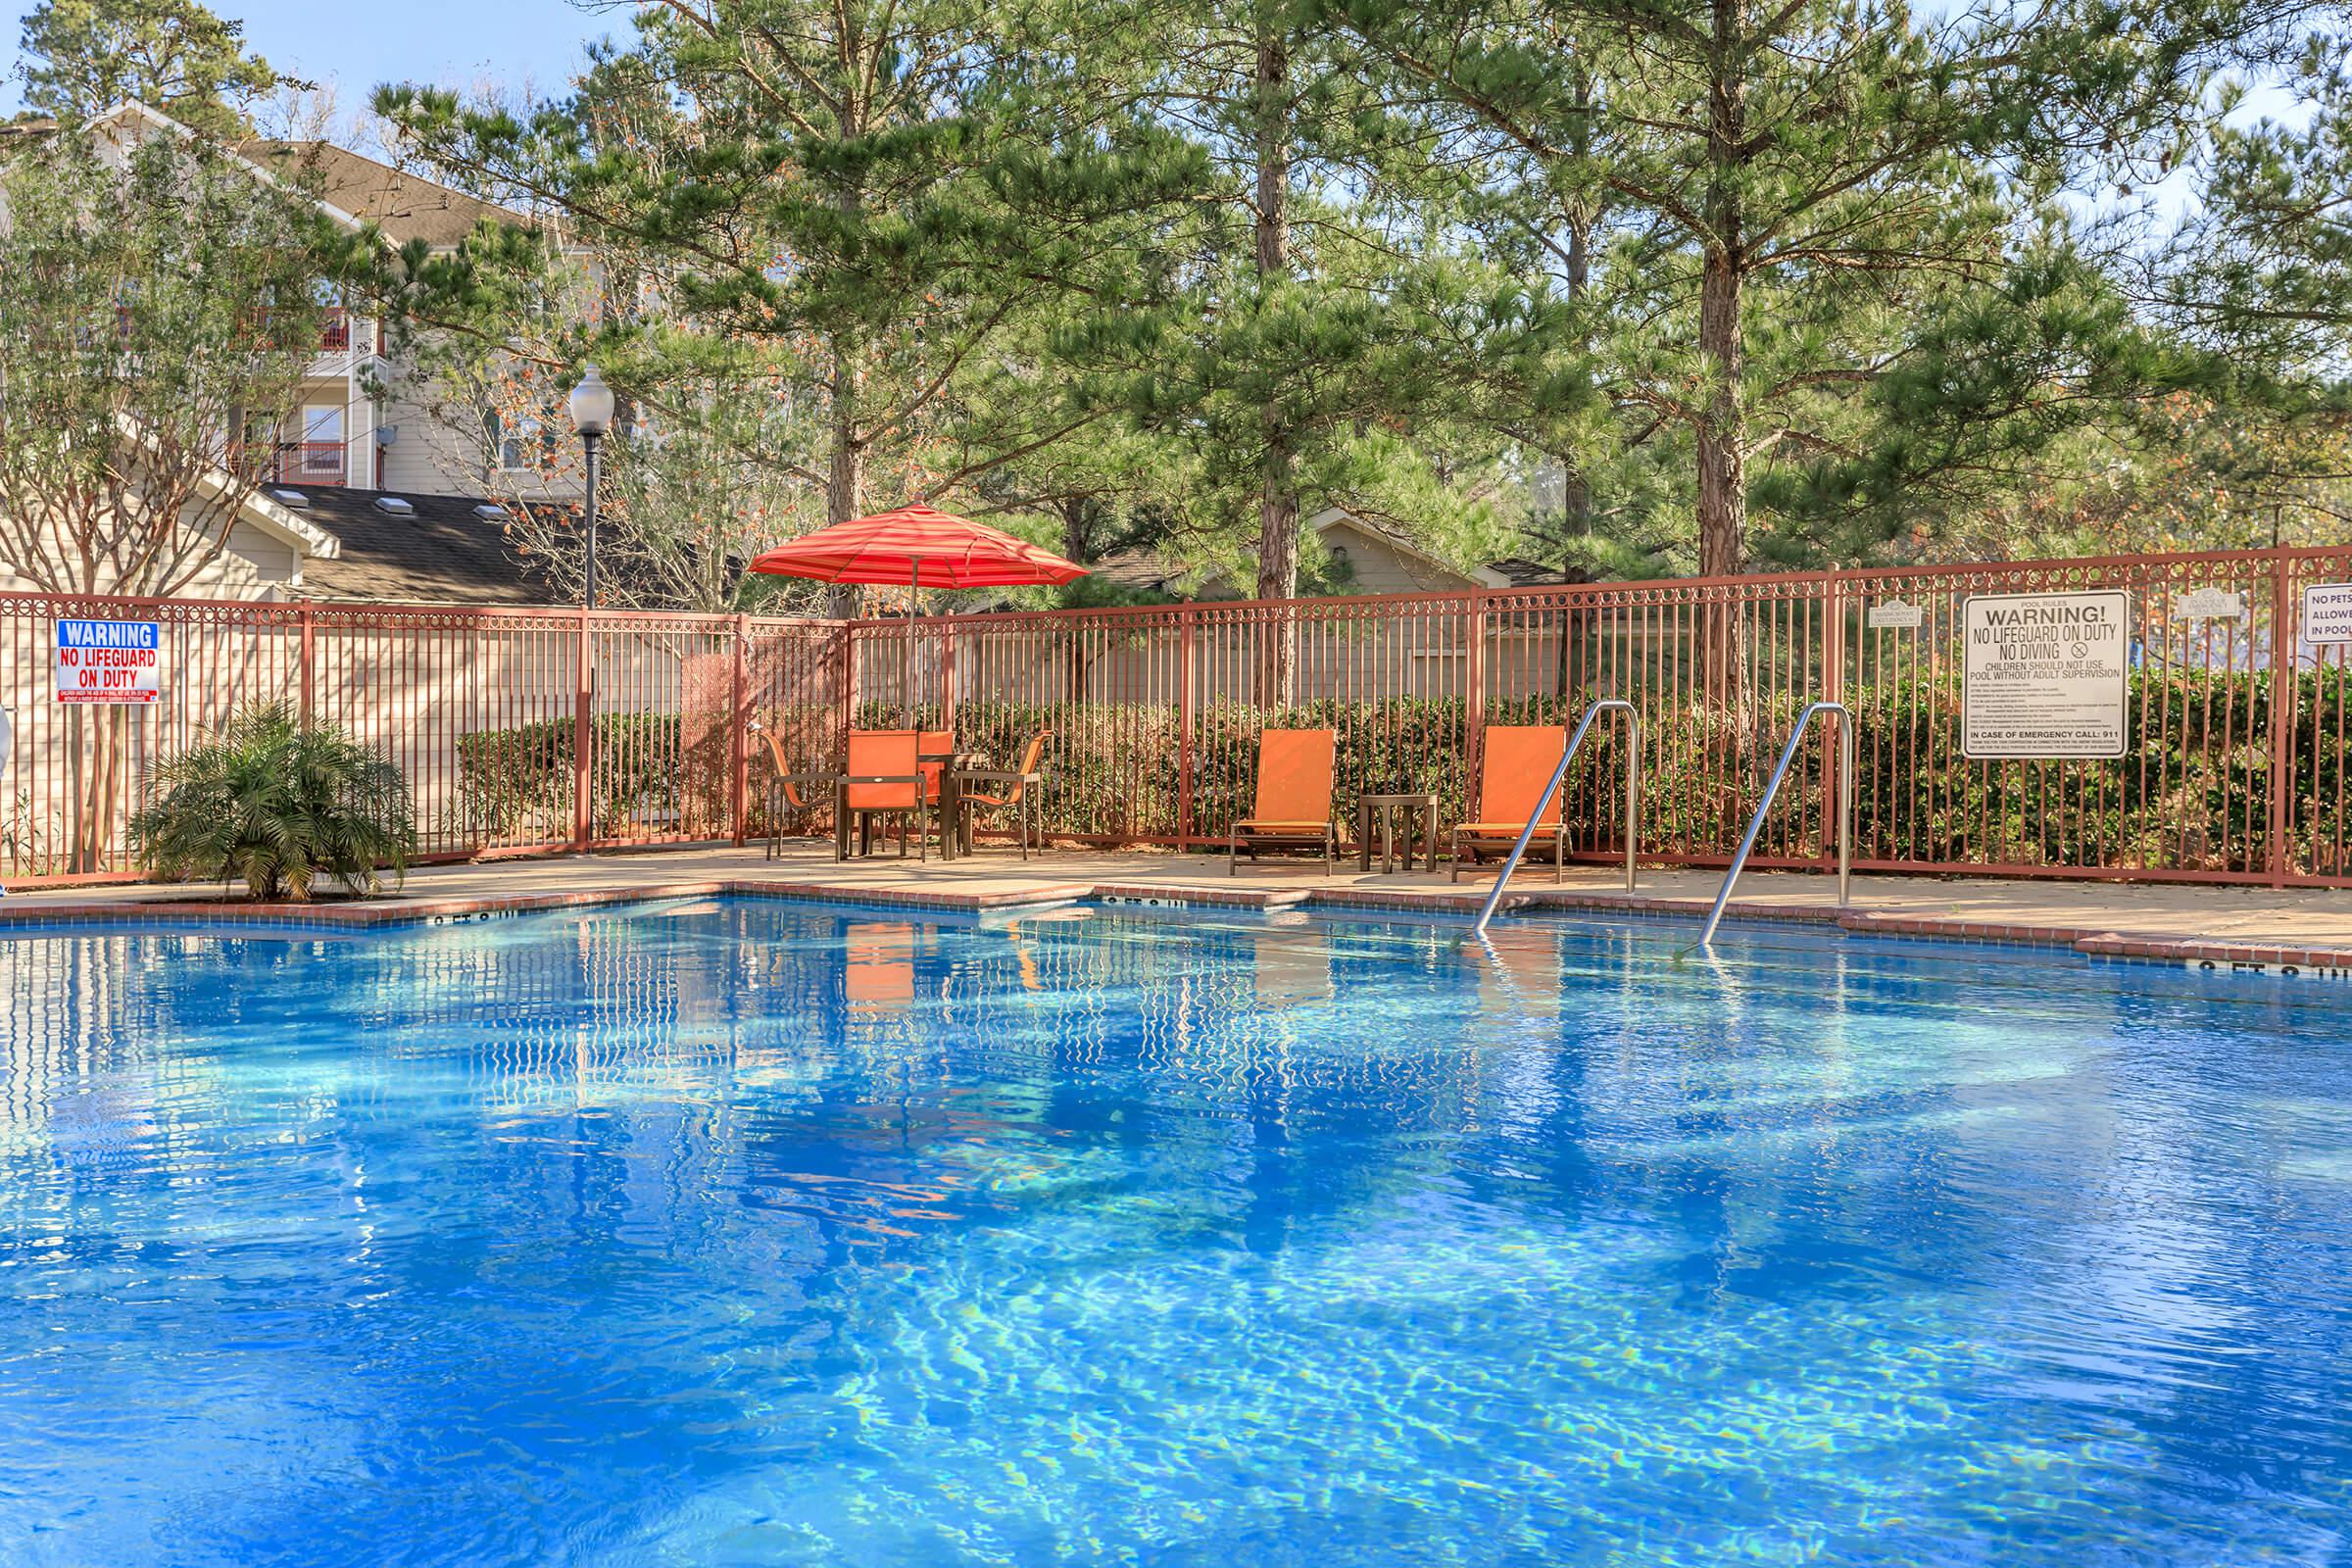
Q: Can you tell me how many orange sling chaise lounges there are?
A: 2